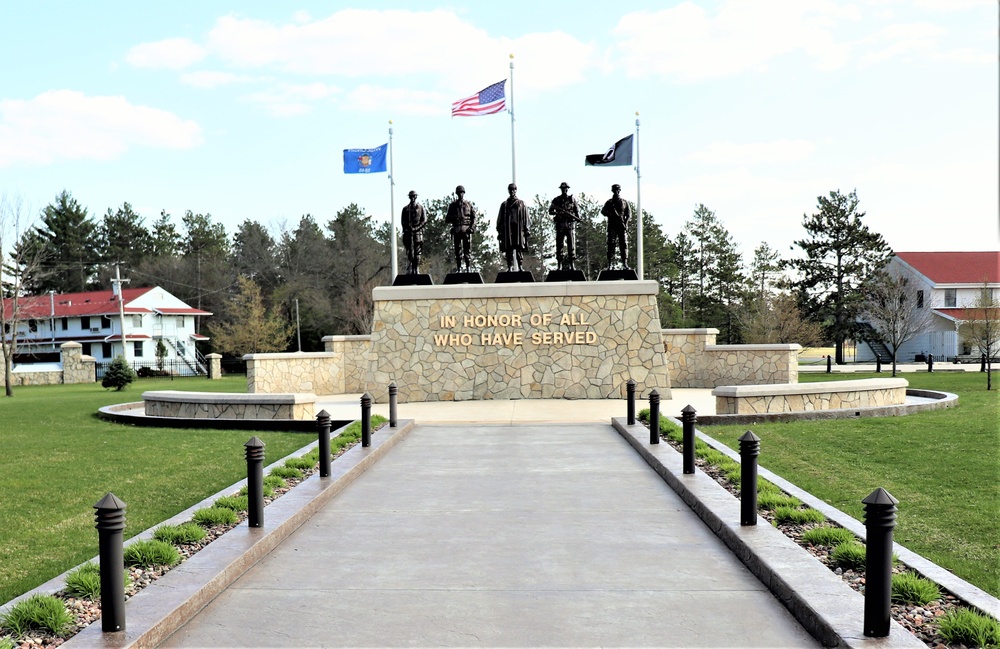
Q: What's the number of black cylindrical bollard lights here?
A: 10